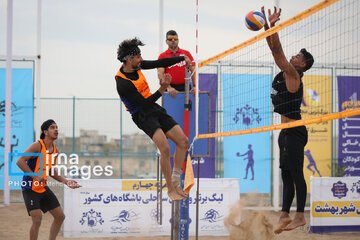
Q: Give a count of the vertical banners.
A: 5